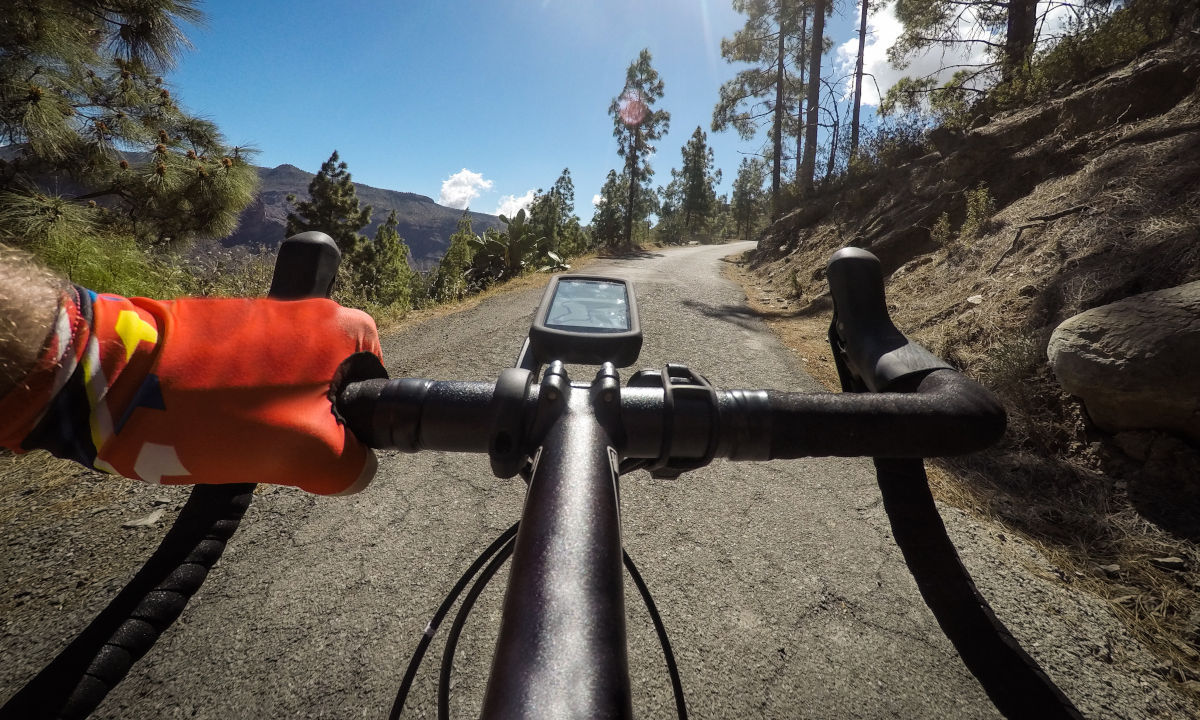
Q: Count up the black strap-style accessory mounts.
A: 1